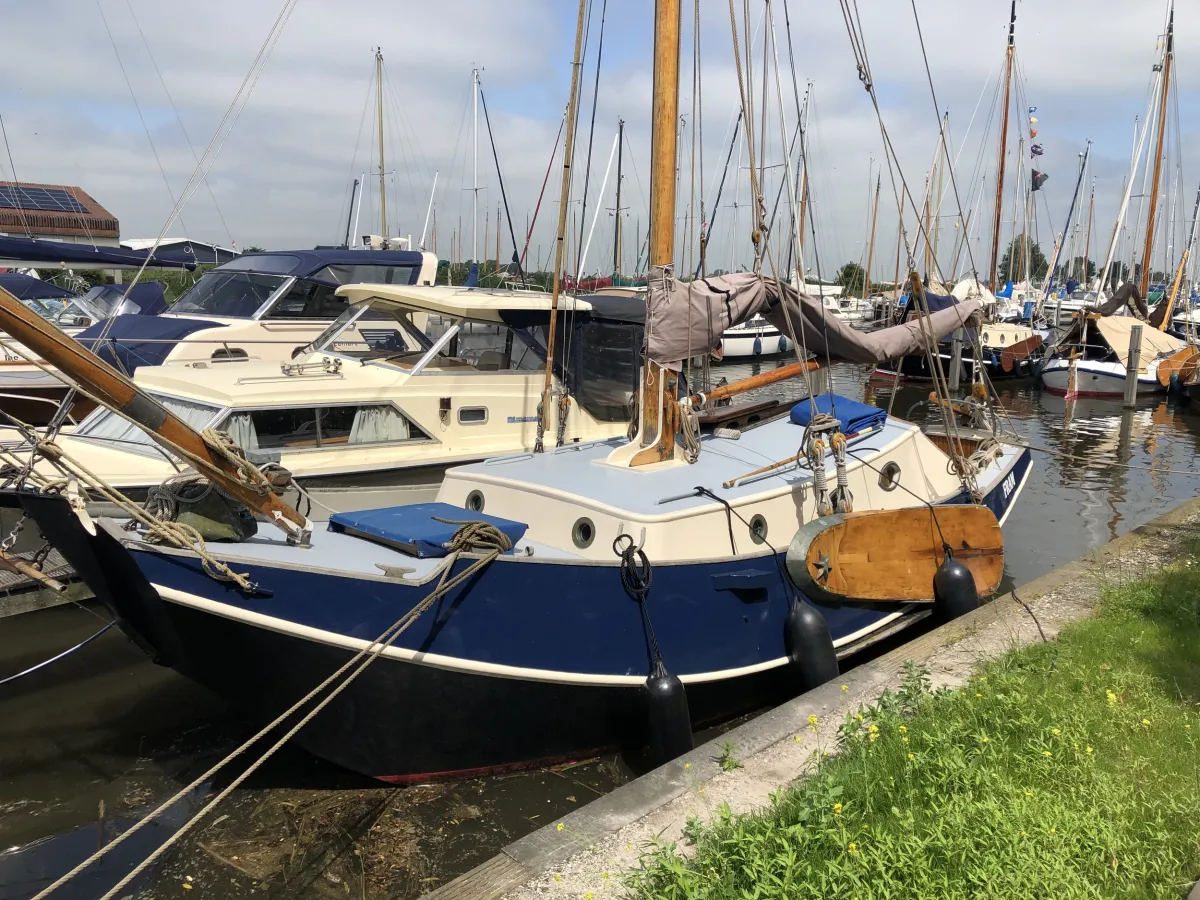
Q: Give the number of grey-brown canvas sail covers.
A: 1